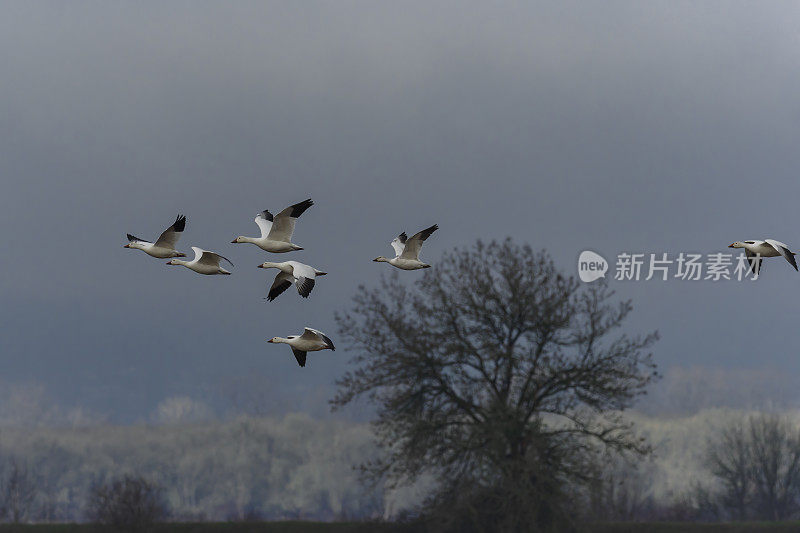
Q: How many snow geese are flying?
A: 7